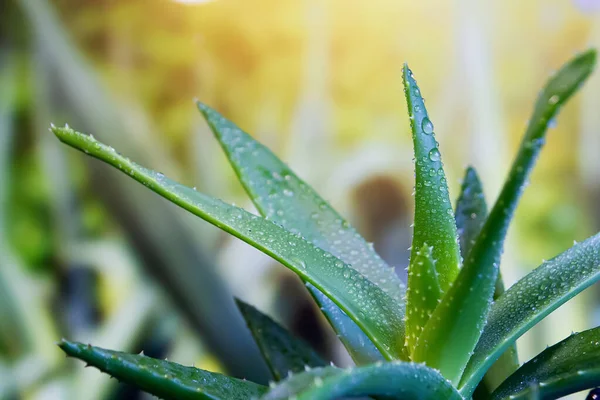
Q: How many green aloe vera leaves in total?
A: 11